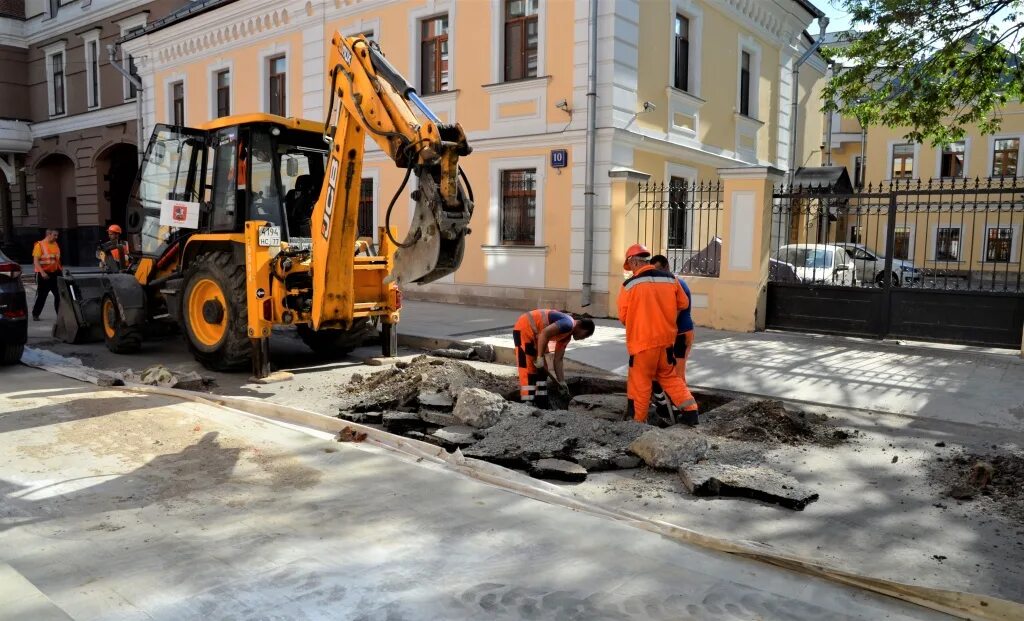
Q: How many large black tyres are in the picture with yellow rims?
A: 2